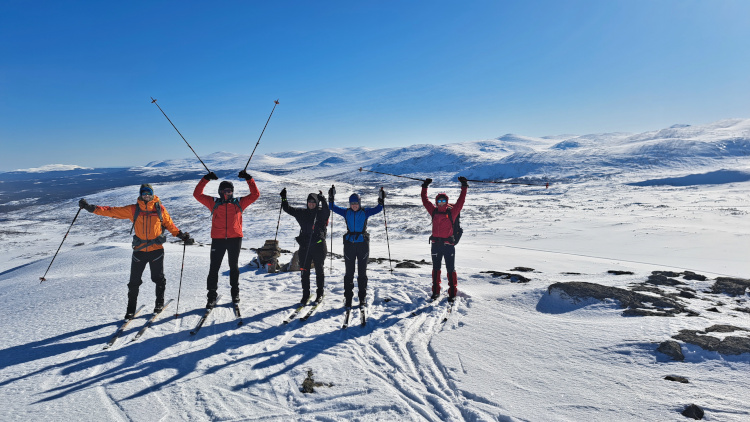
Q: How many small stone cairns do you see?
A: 1